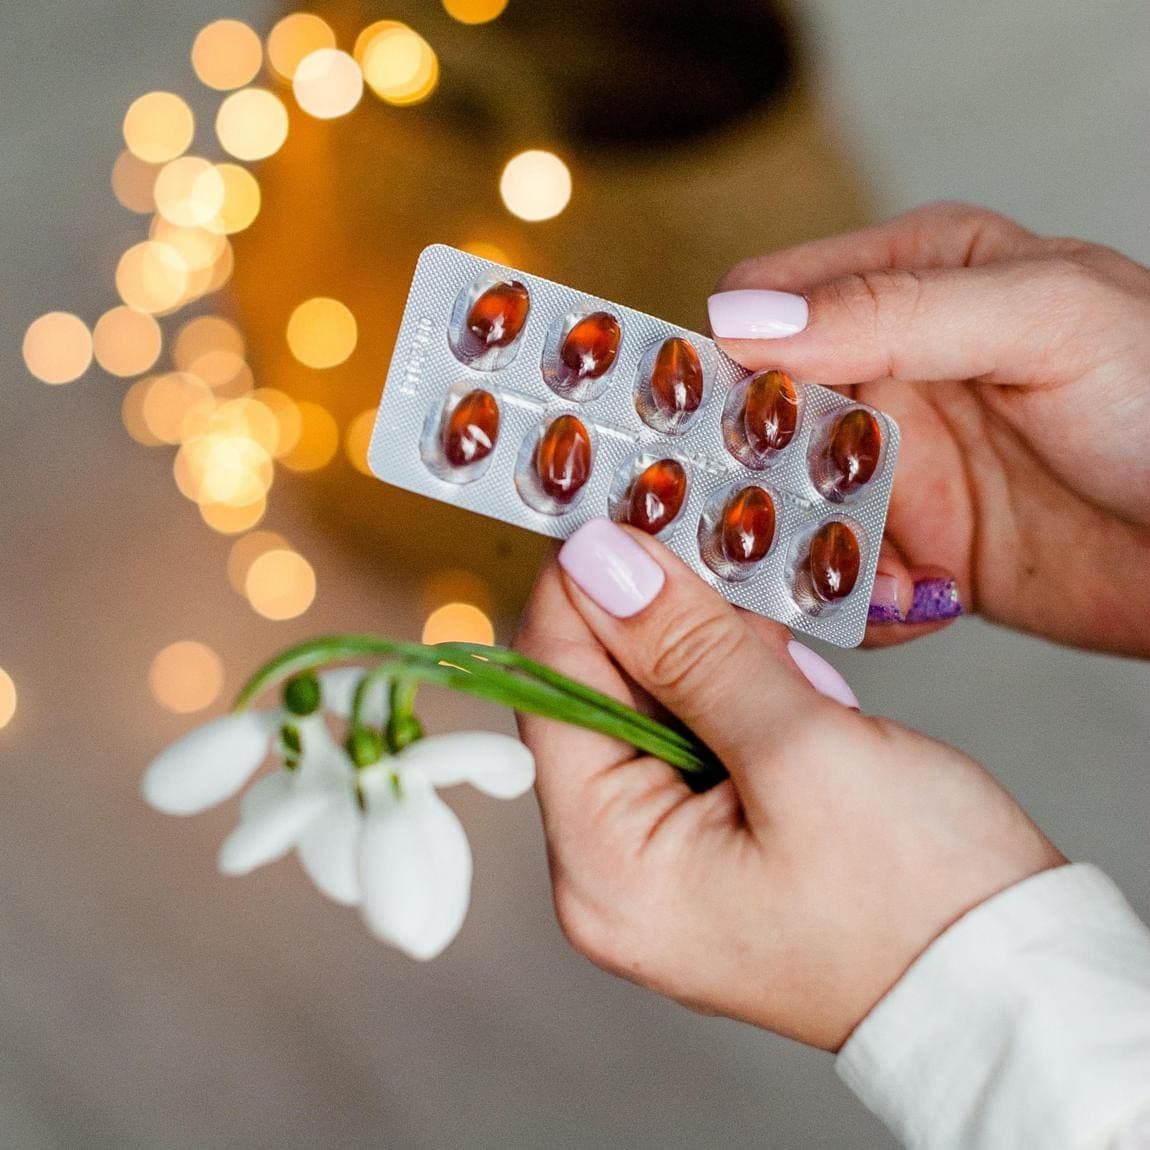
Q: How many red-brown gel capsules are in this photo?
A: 10